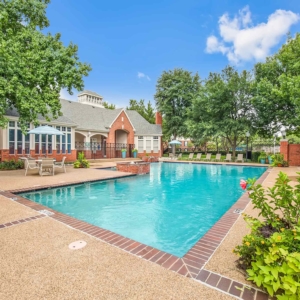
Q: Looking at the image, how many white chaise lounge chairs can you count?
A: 6